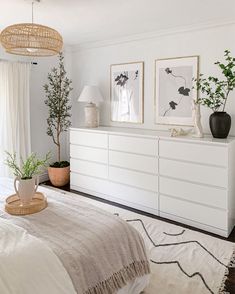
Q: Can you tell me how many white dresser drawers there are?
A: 12